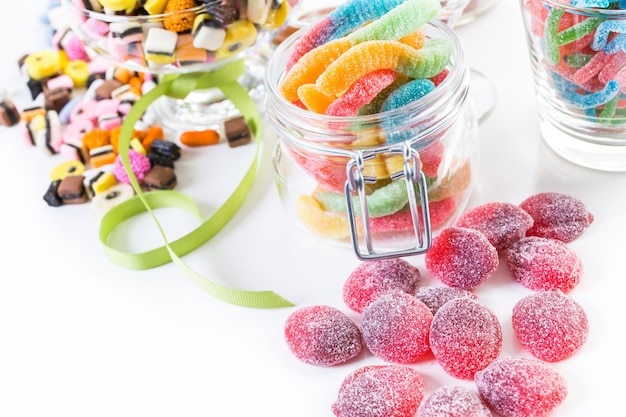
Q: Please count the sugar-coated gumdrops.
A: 13